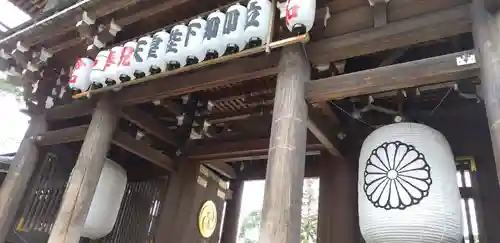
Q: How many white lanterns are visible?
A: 14